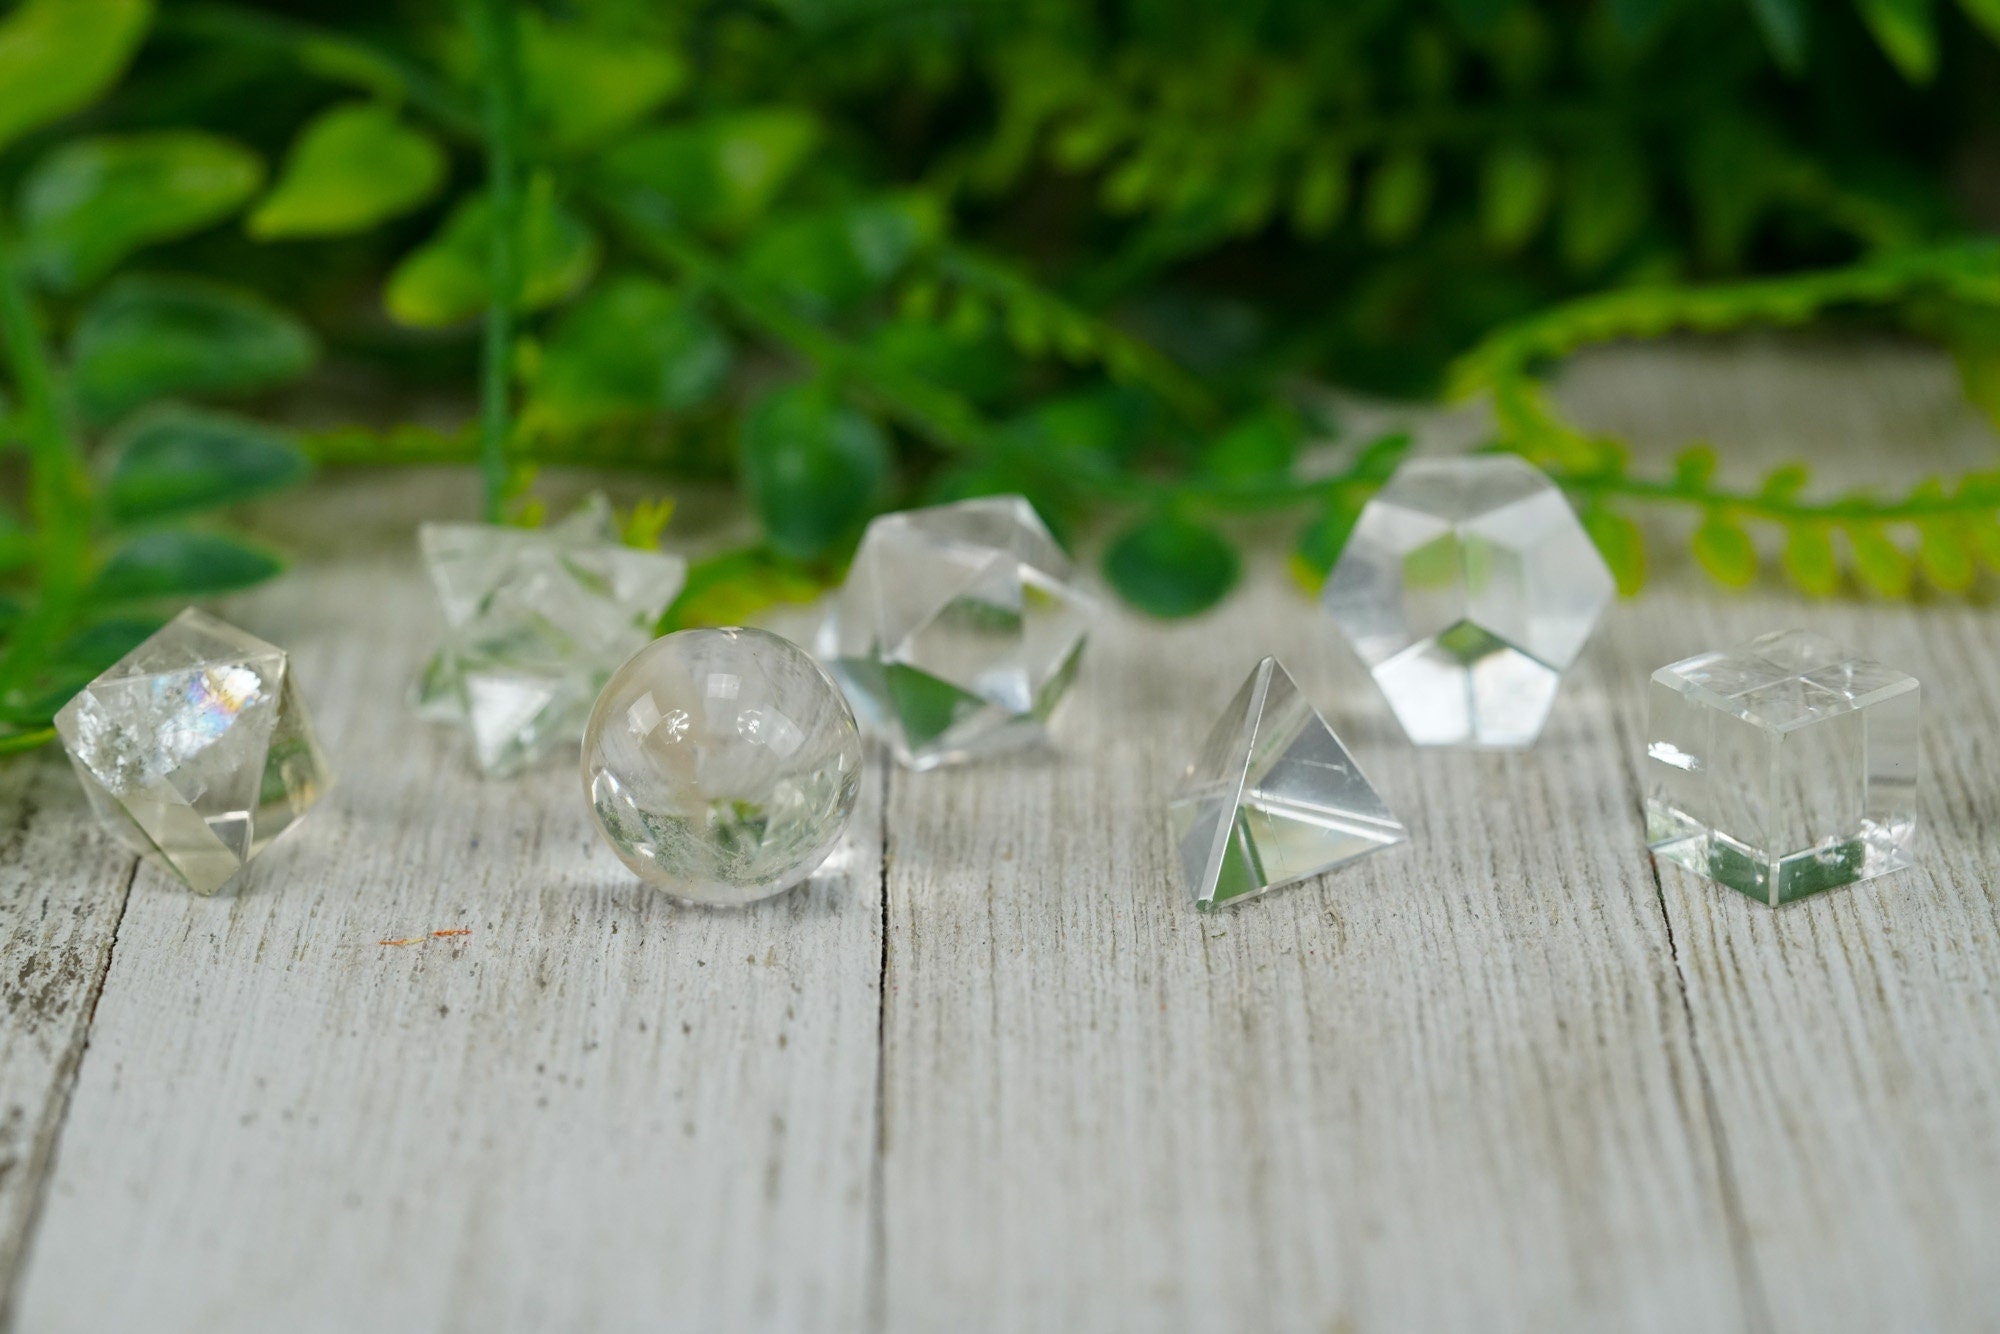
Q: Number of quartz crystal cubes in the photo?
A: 1